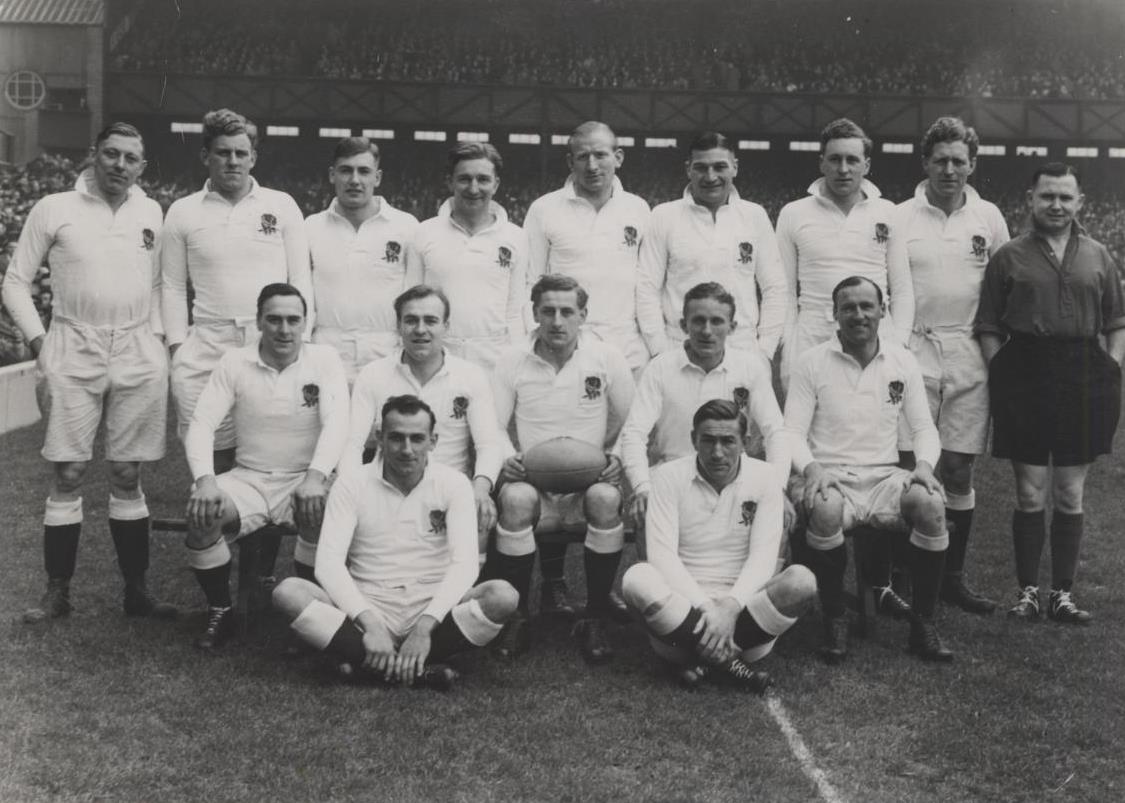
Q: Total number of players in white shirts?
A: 15